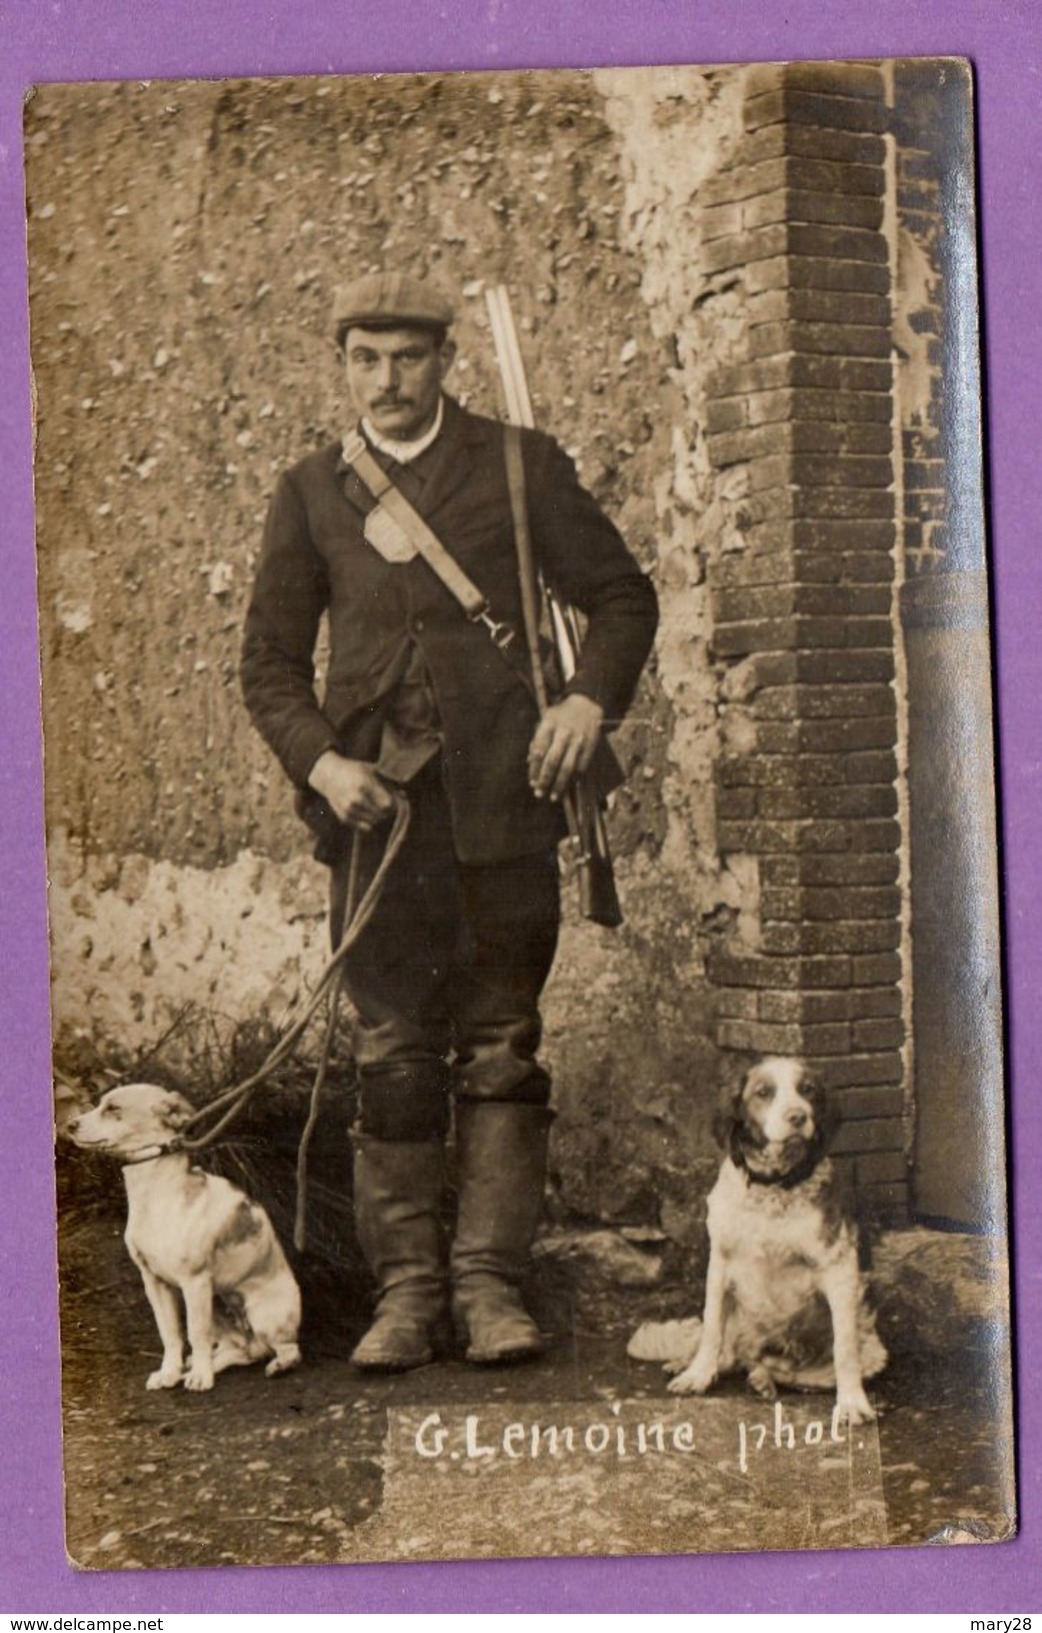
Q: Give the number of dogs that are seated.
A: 2